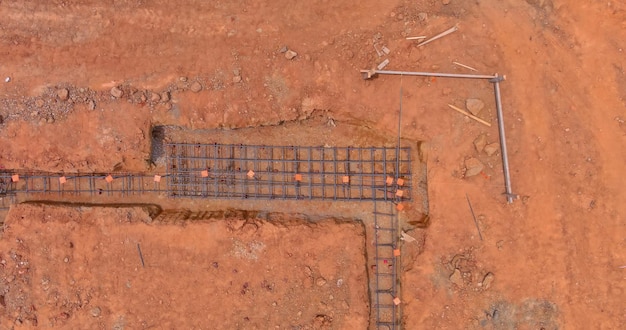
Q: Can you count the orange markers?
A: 14